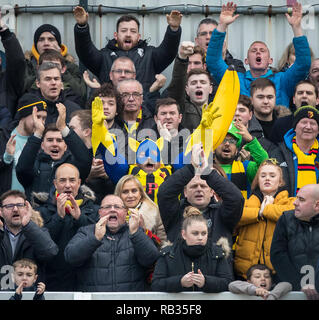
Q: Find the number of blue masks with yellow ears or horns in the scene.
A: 1